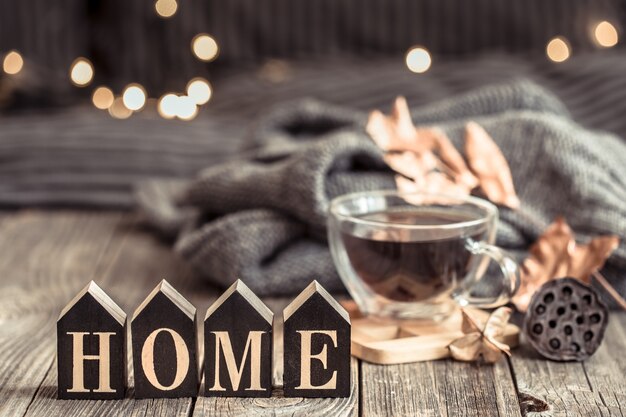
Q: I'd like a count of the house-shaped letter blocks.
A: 4